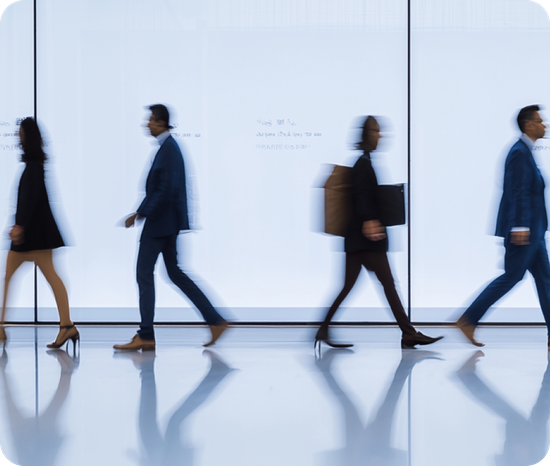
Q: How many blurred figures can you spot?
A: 4